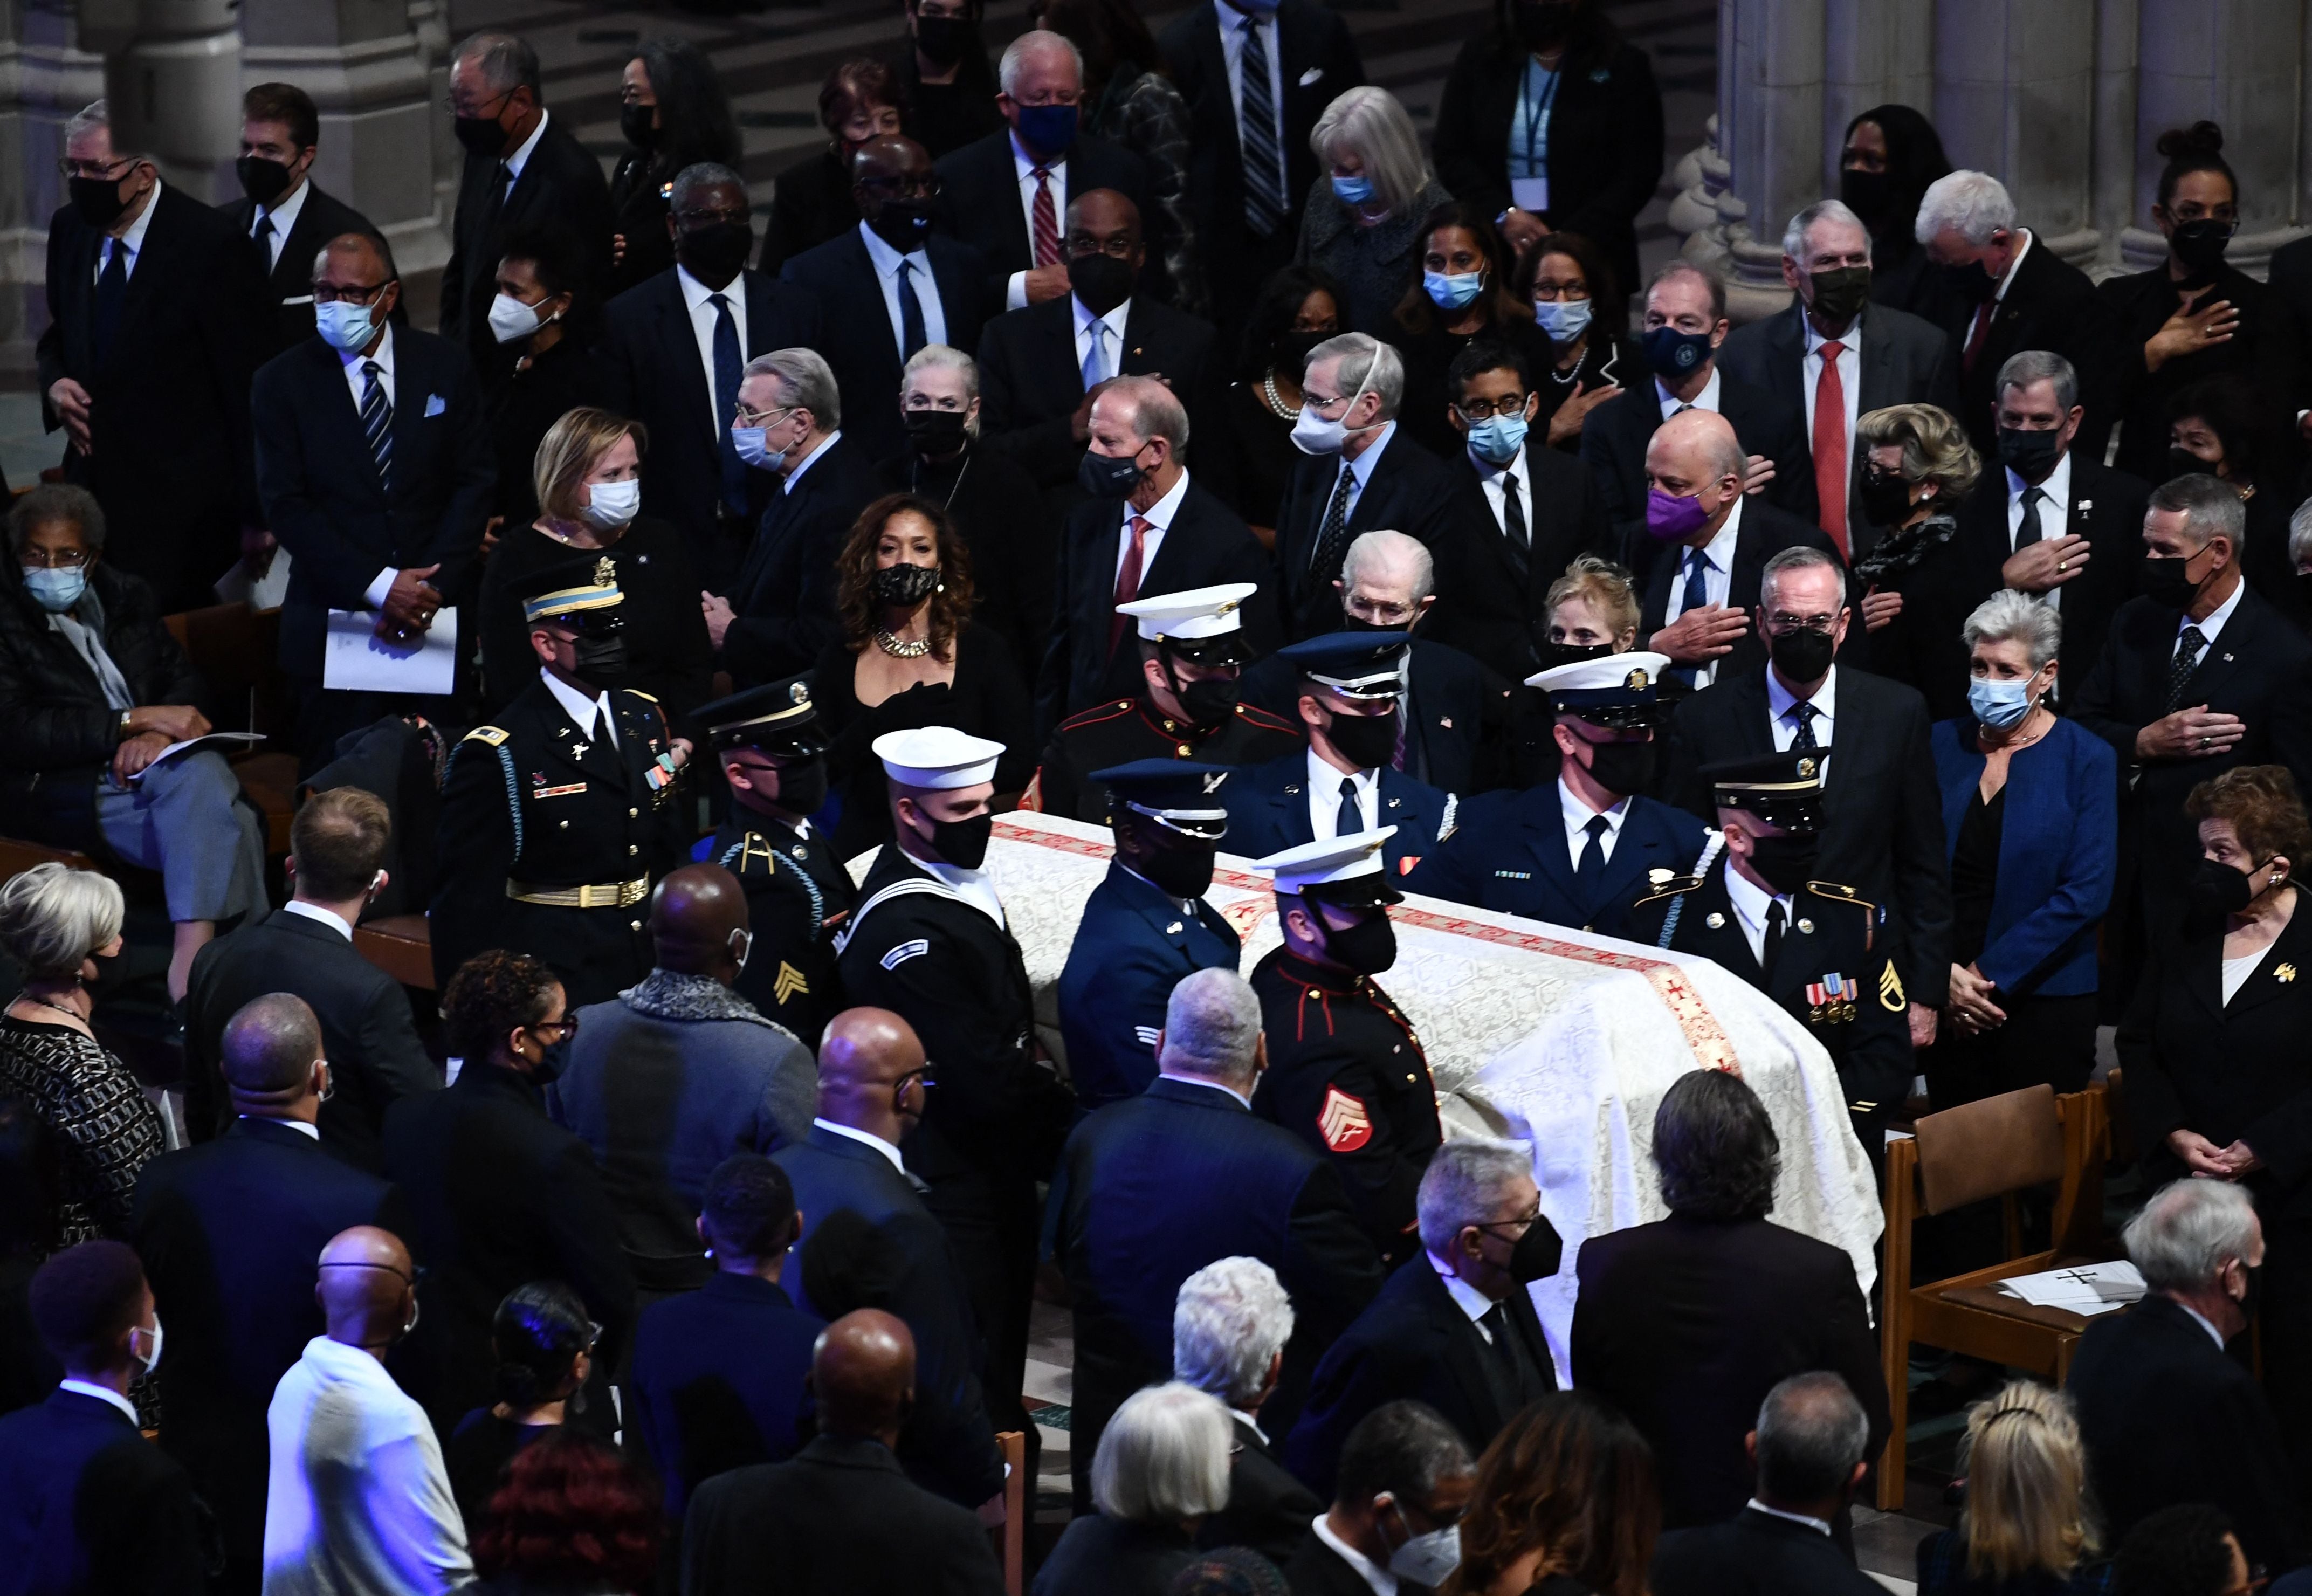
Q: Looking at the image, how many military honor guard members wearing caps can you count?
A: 9